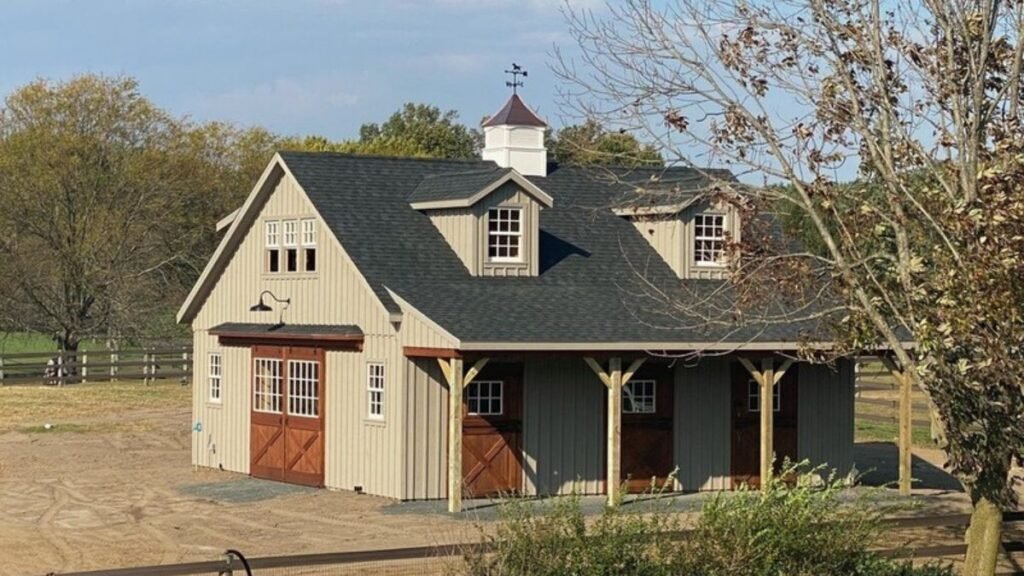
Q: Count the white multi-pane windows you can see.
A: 12